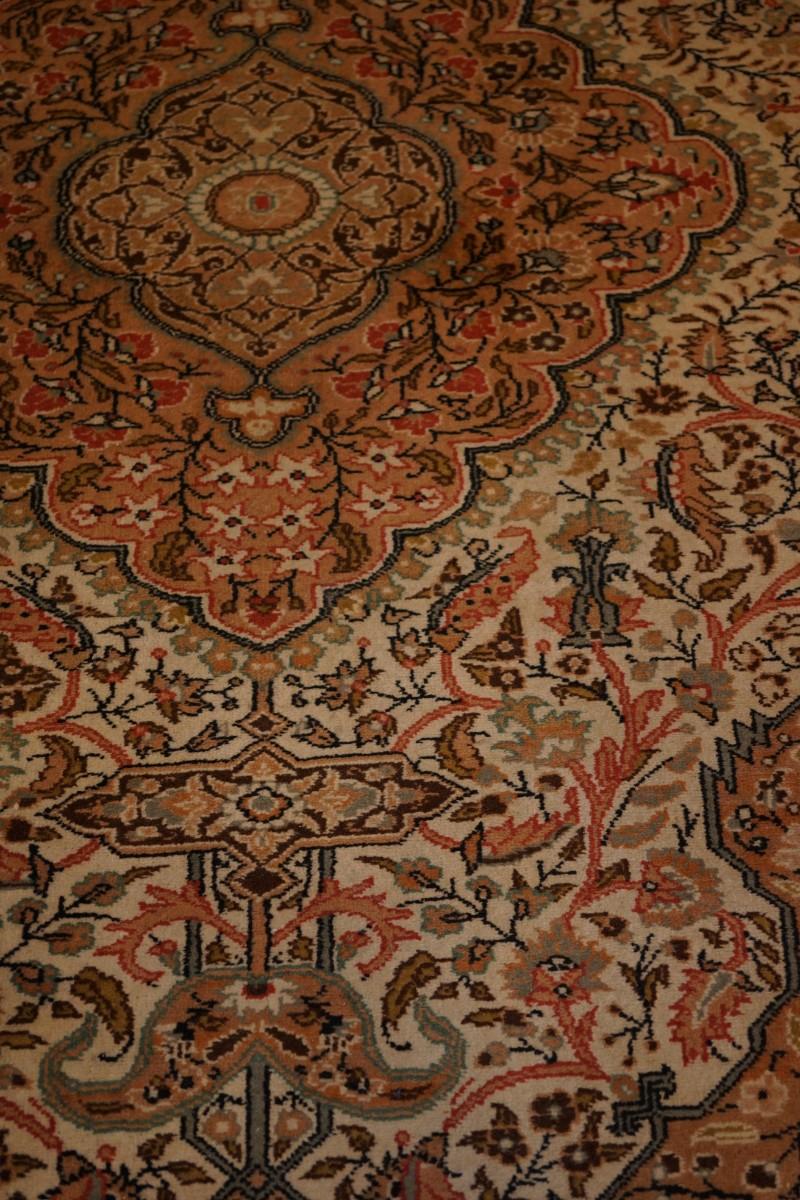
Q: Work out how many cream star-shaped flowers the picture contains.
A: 10